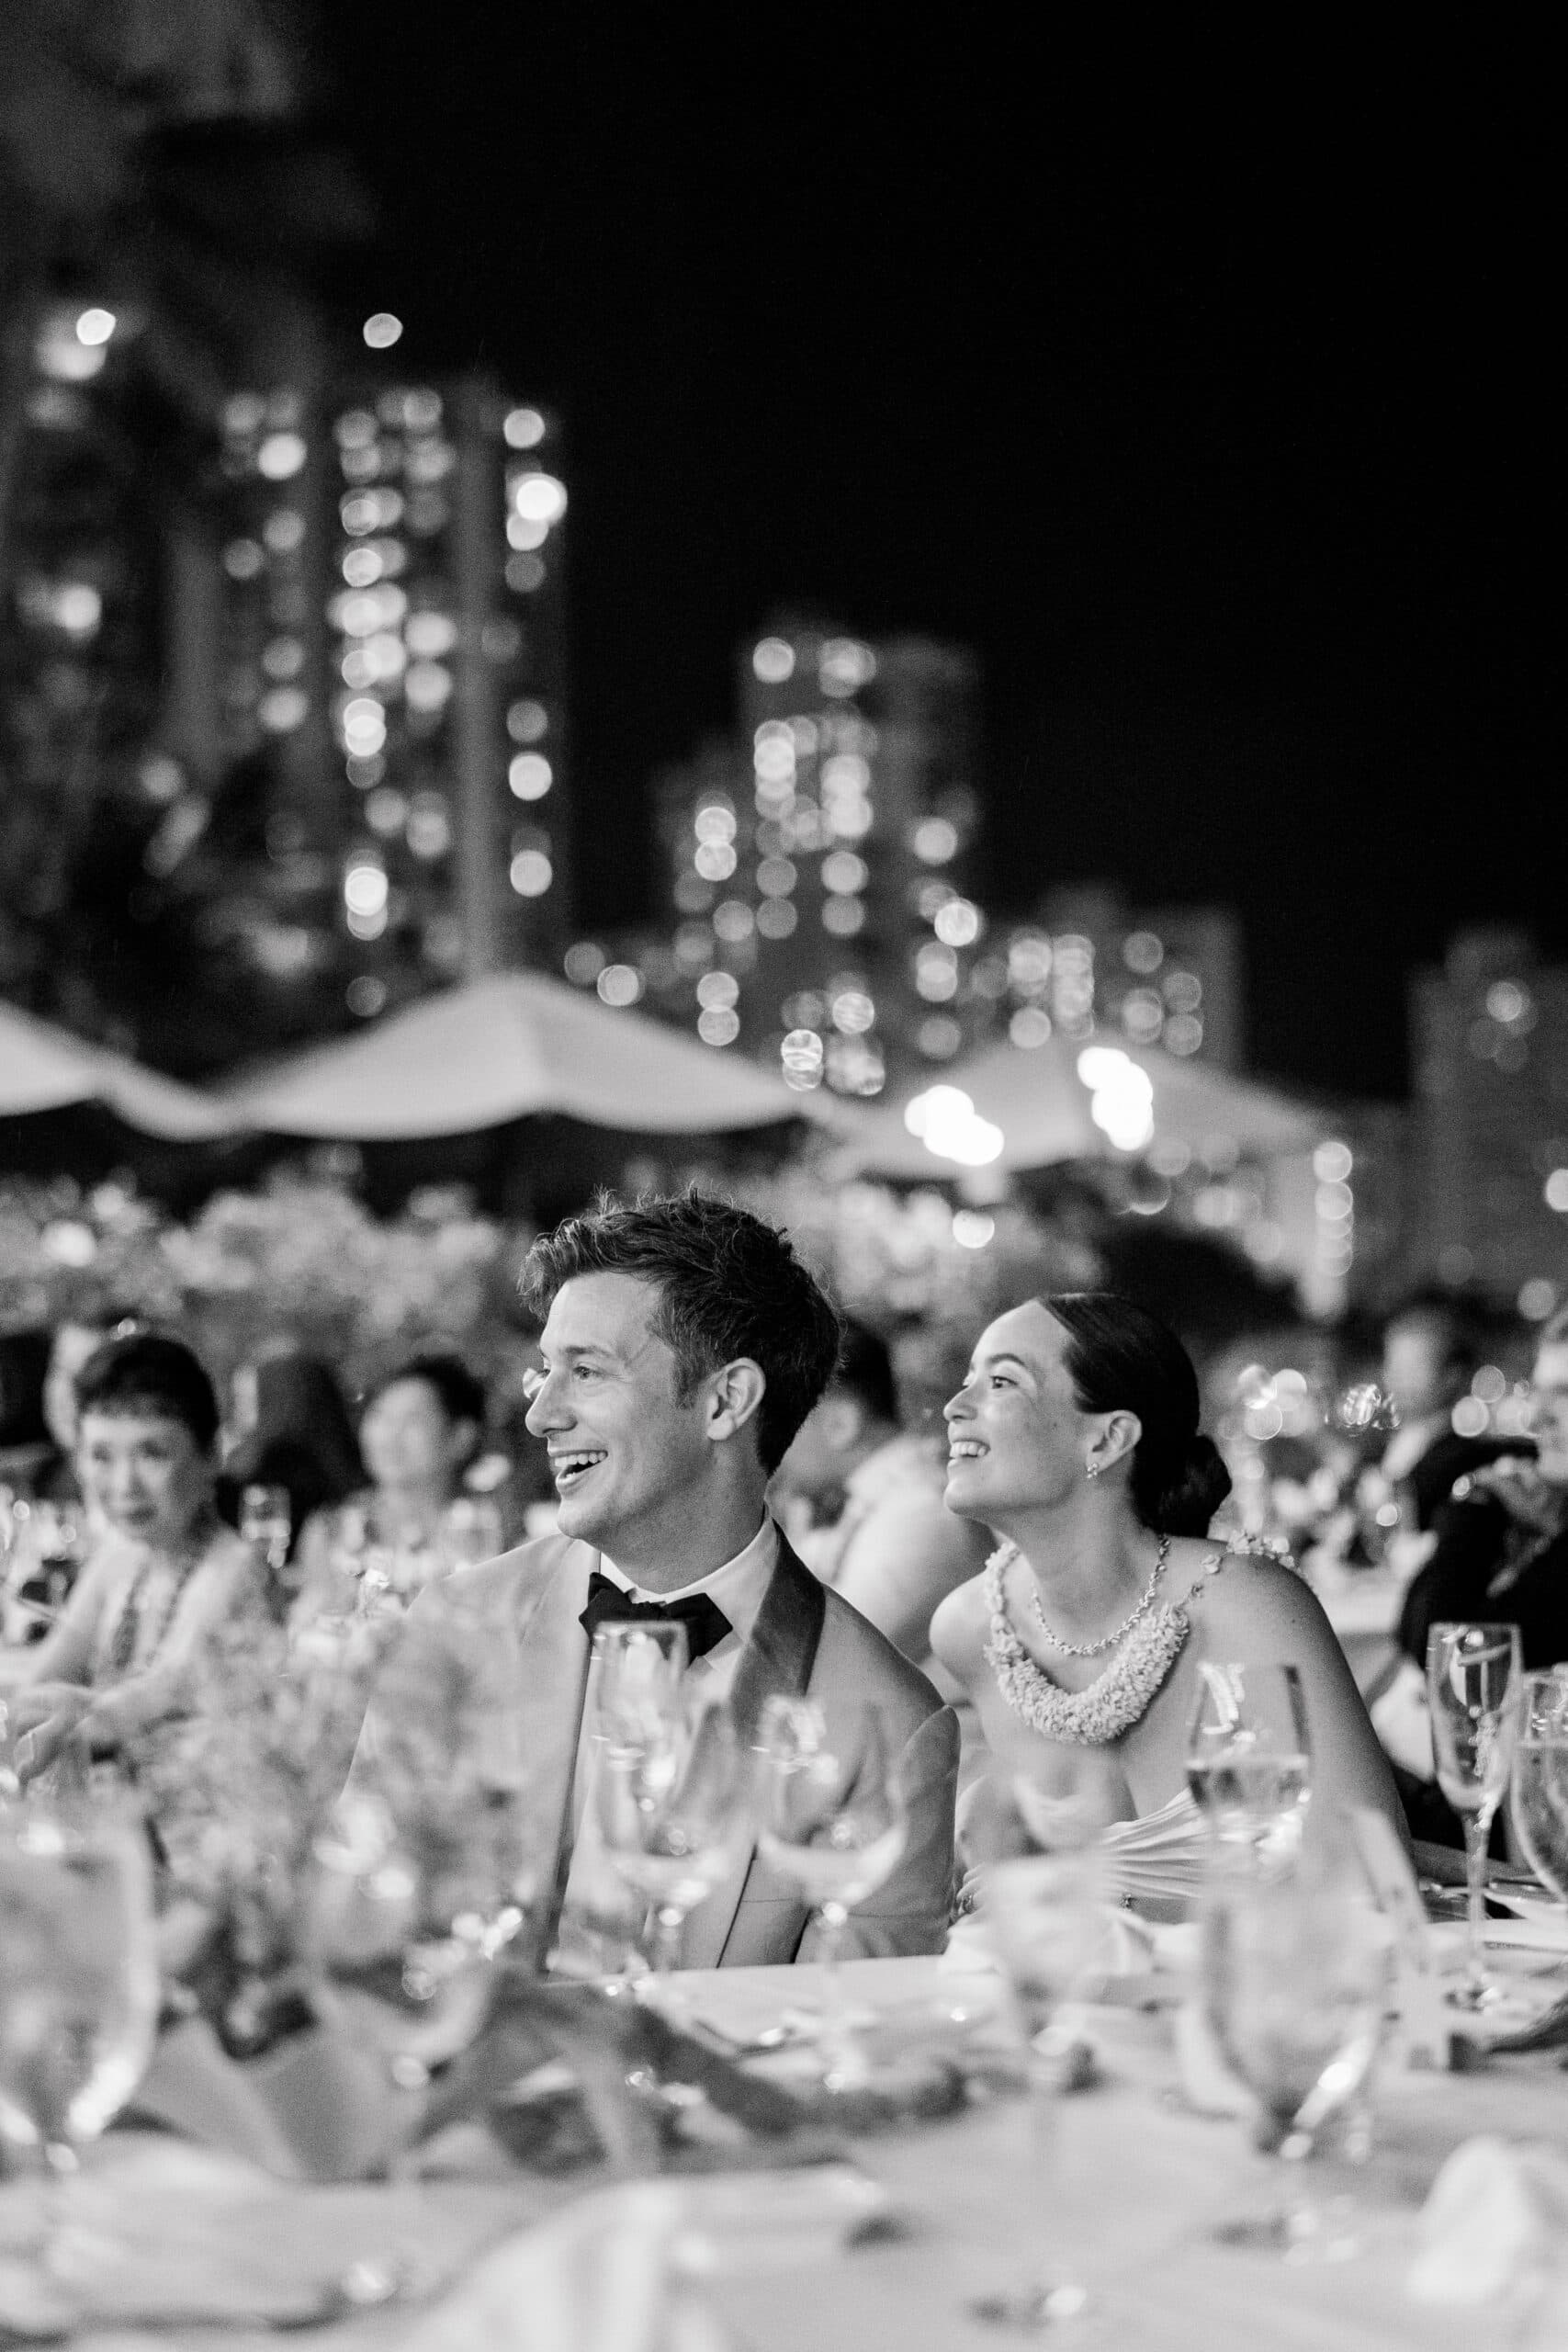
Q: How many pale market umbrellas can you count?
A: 3